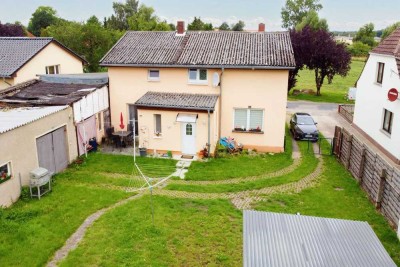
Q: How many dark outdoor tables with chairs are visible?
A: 1